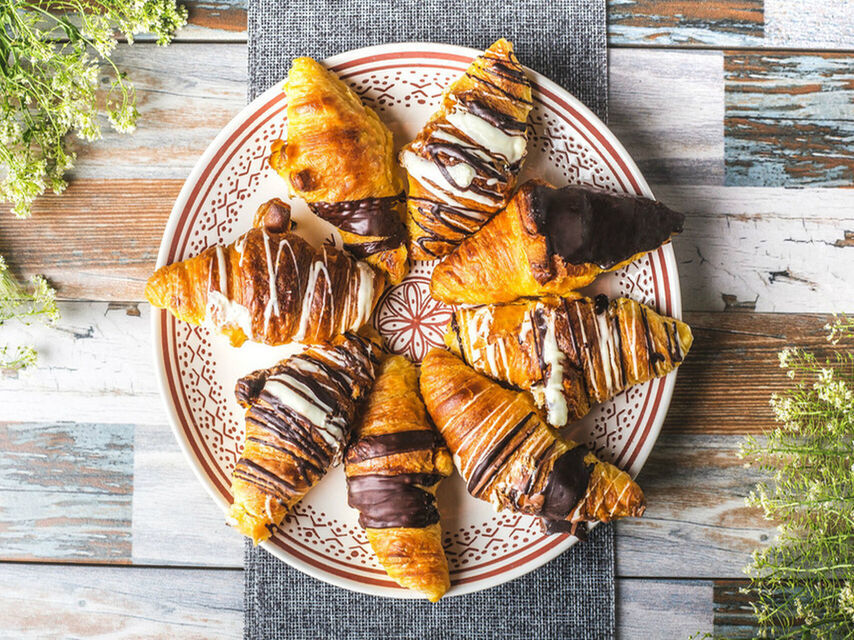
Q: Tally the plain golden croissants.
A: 0